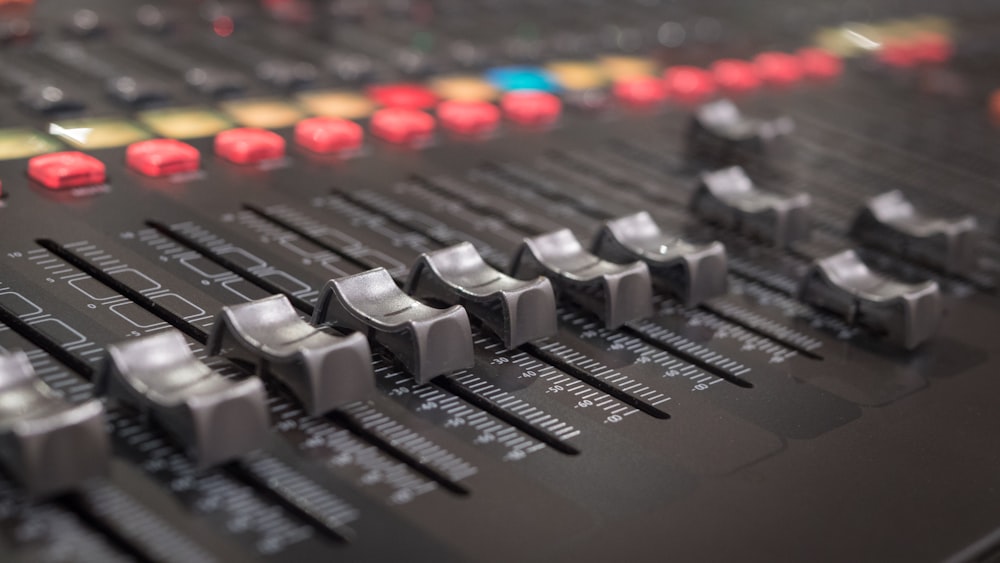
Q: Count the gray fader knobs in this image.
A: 11